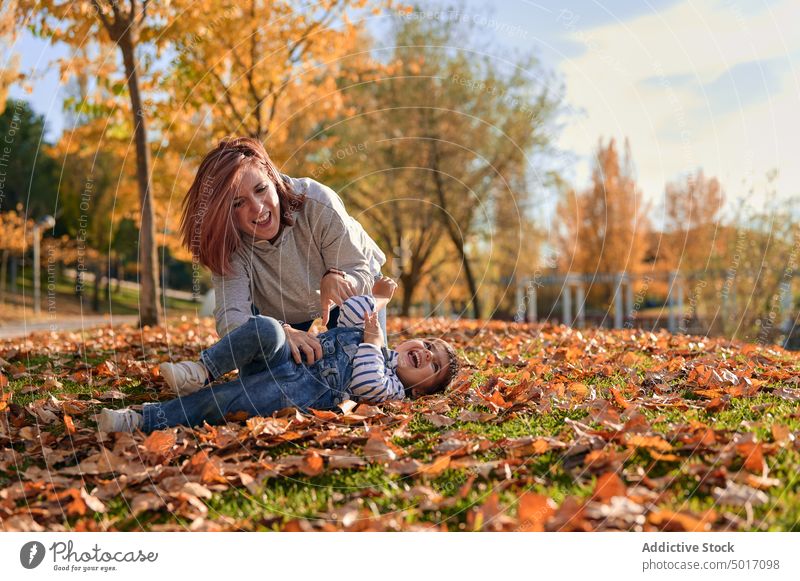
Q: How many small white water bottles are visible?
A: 0